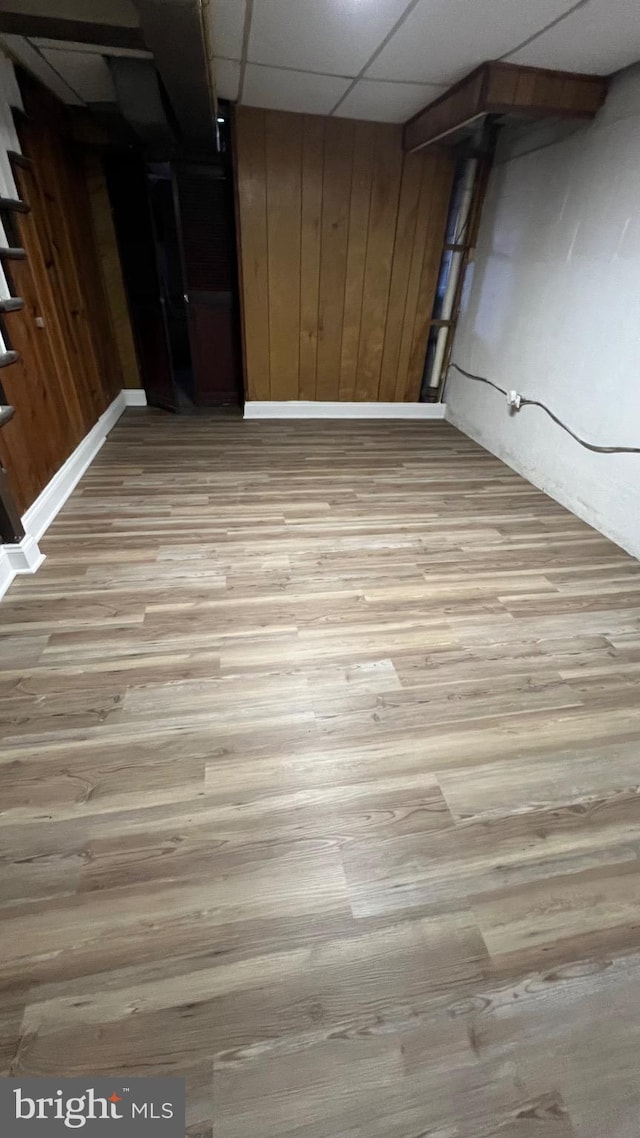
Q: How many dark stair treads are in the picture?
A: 6